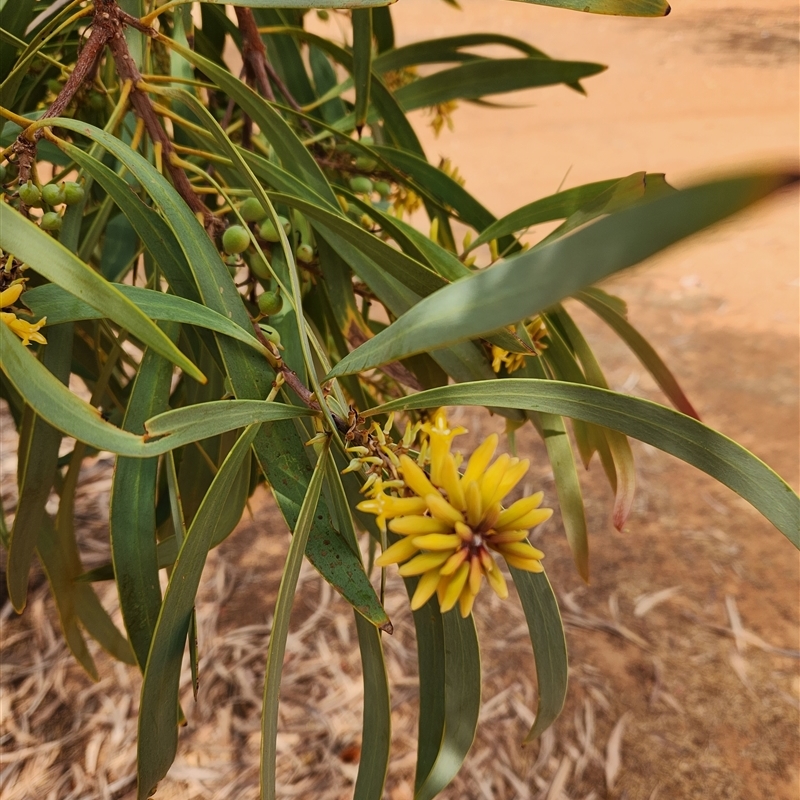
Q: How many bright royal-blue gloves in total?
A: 0